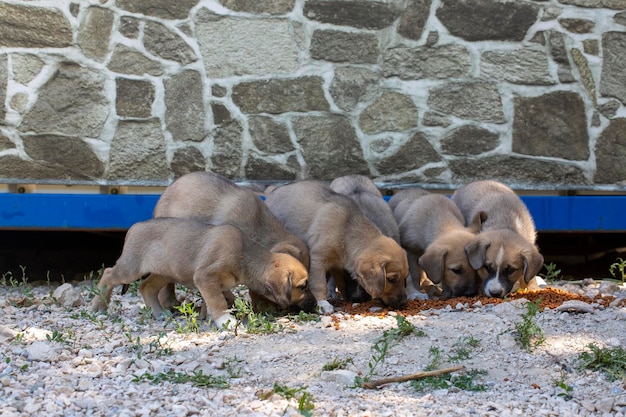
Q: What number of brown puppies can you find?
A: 6